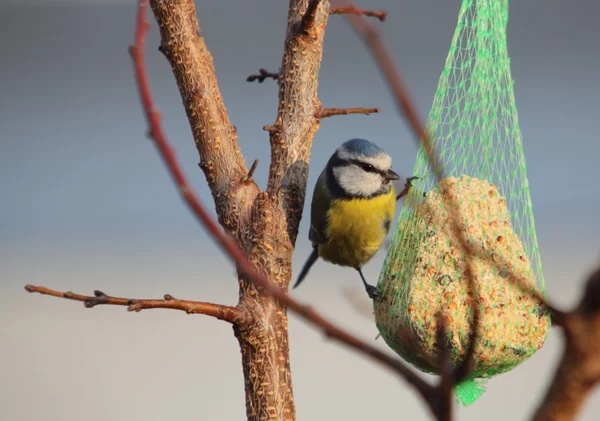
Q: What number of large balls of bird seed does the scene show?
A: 1